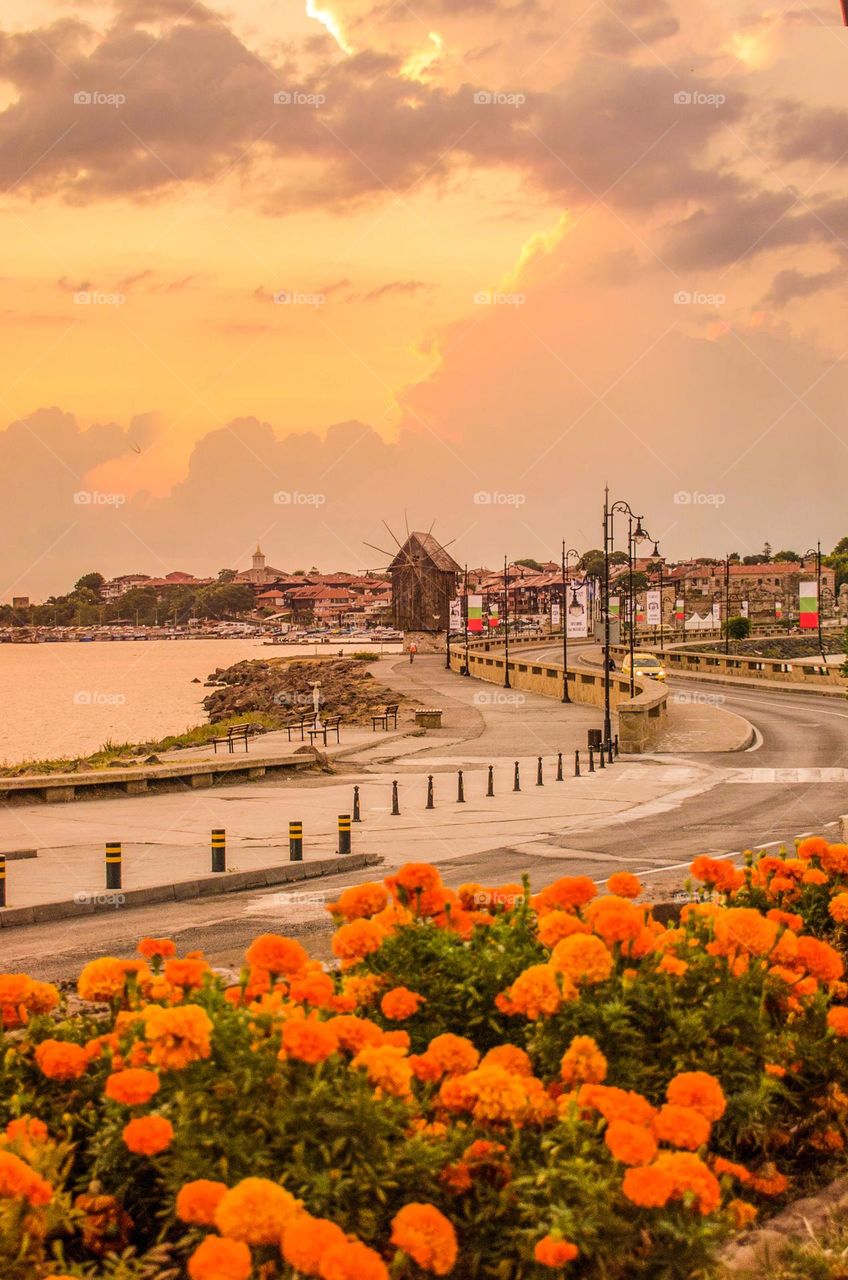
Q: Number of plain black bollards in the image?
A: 13